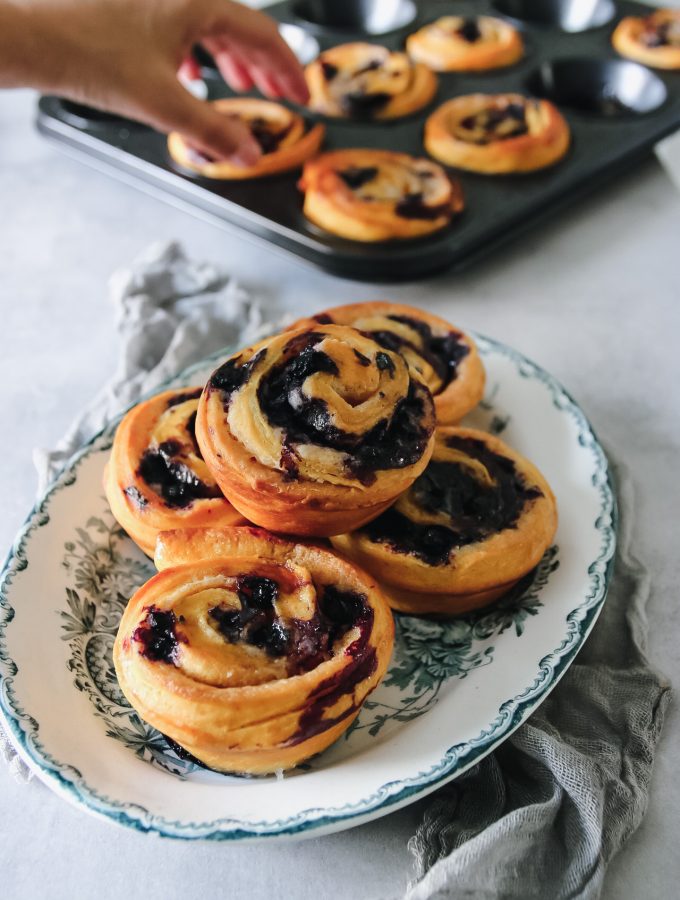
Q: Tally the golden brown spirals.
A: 11